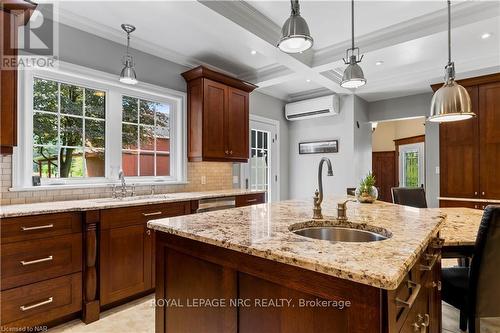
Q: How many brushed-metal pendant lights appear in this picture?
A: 4